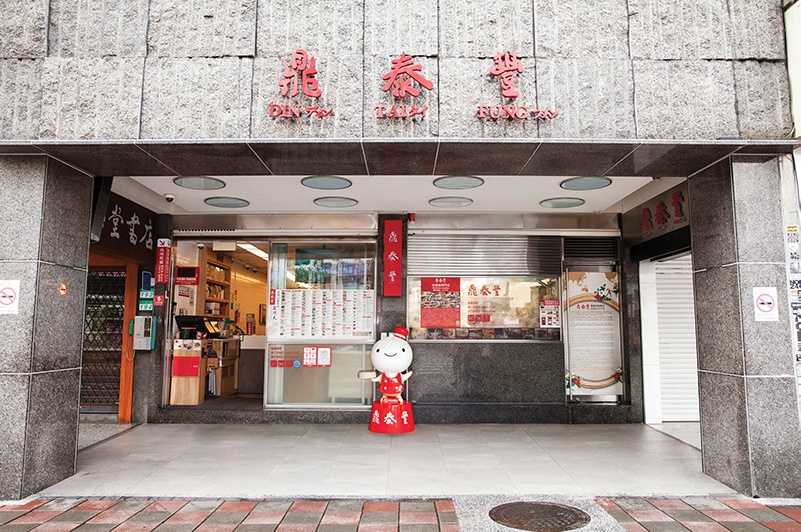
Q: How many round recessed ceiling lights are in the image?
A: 8